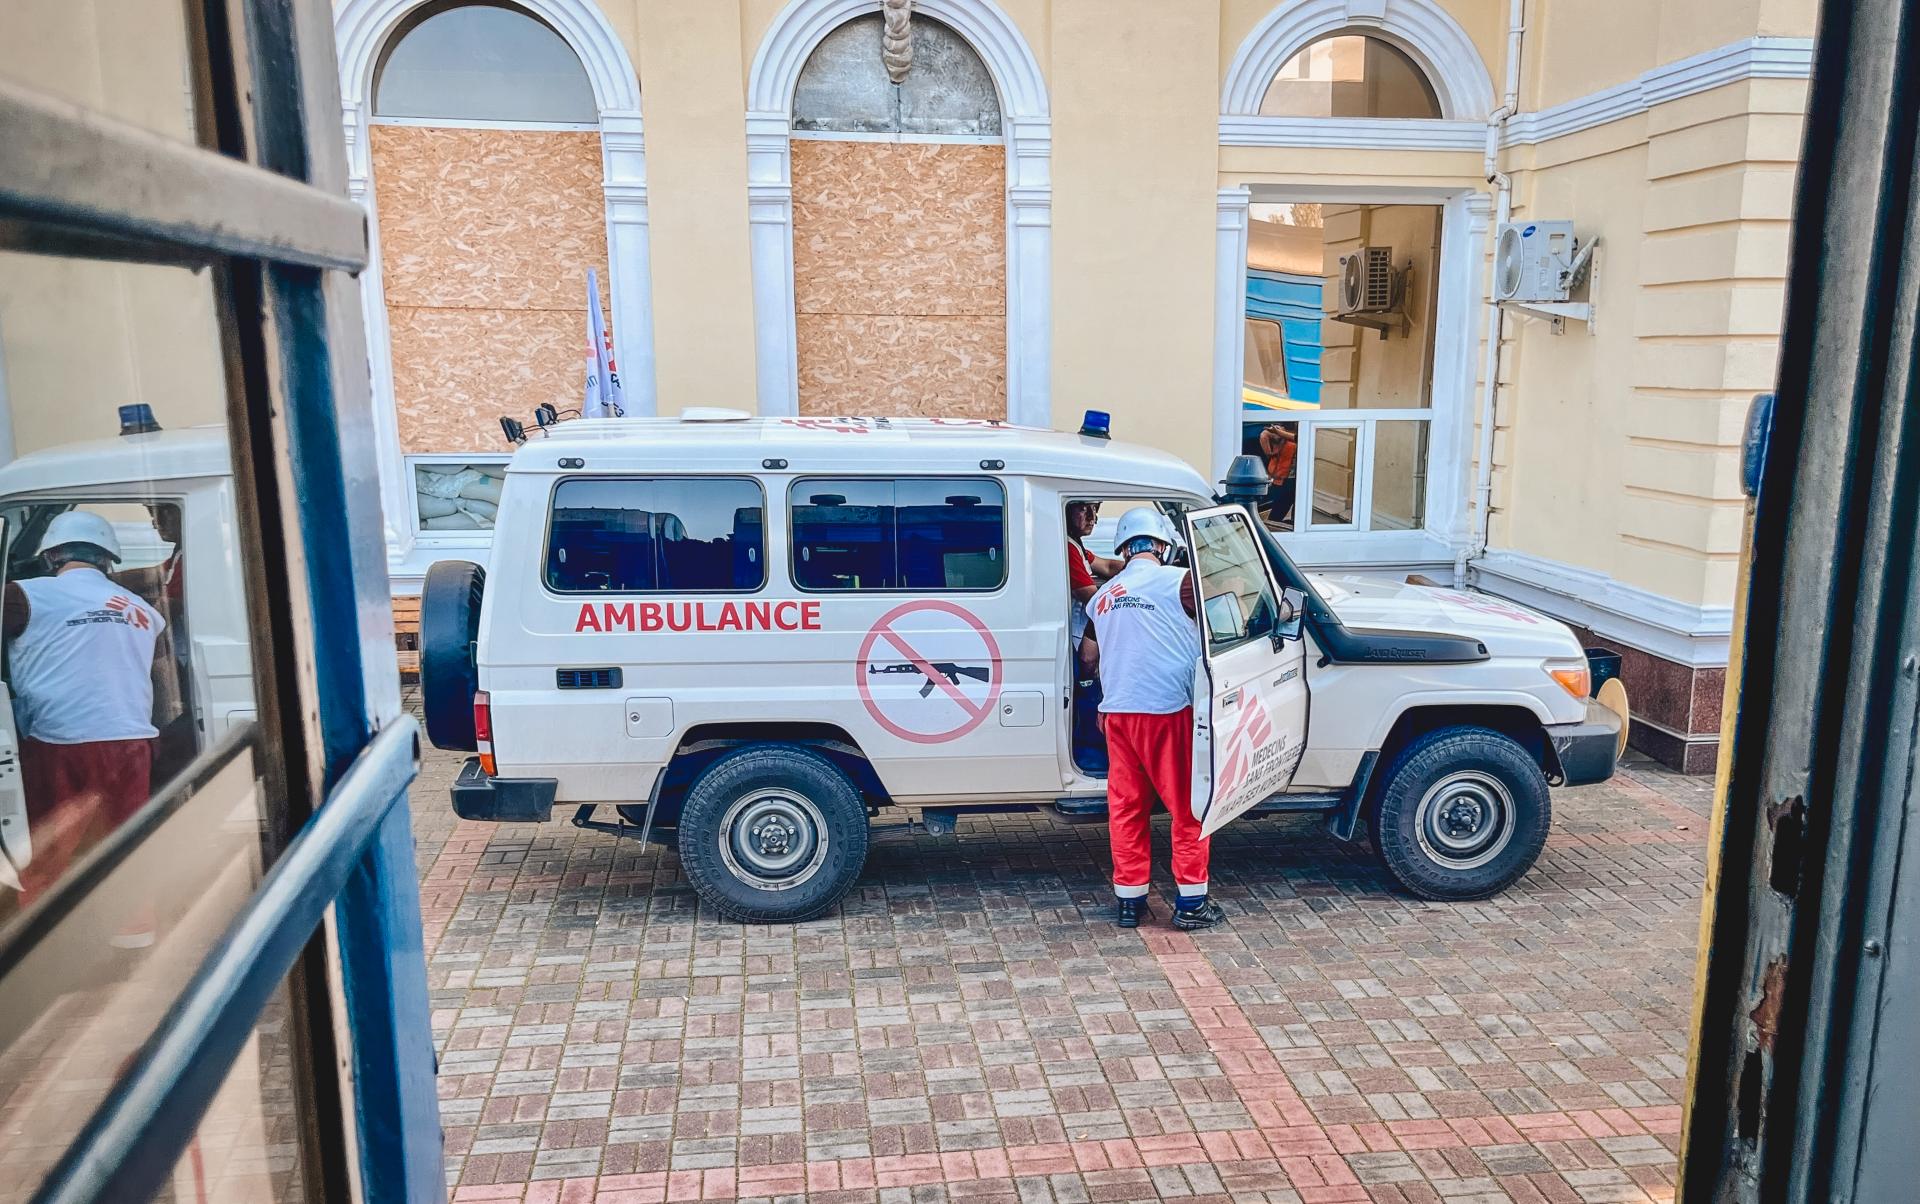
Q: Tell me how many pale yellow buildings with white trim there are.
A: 1